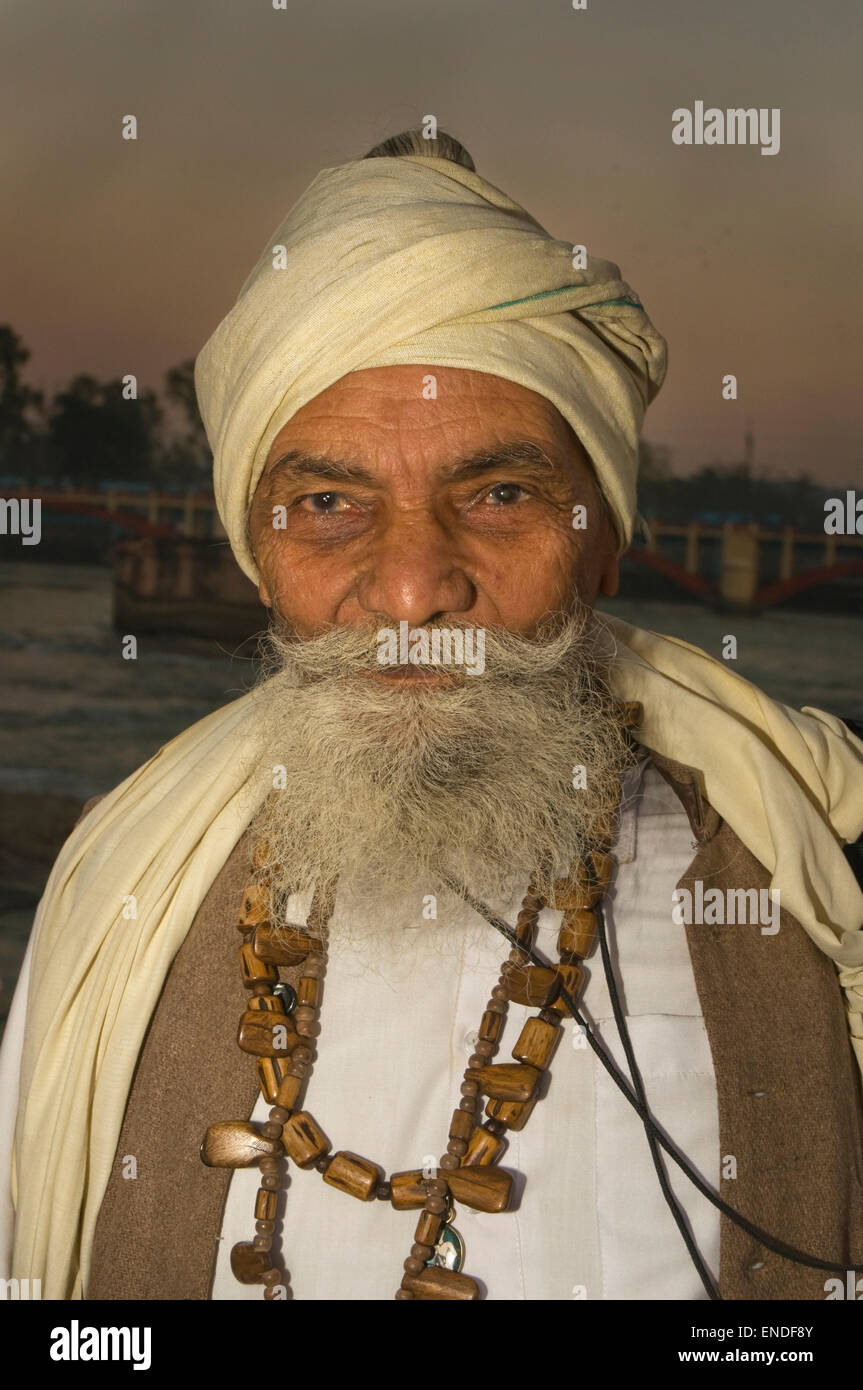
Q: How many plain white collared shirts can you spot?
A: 1